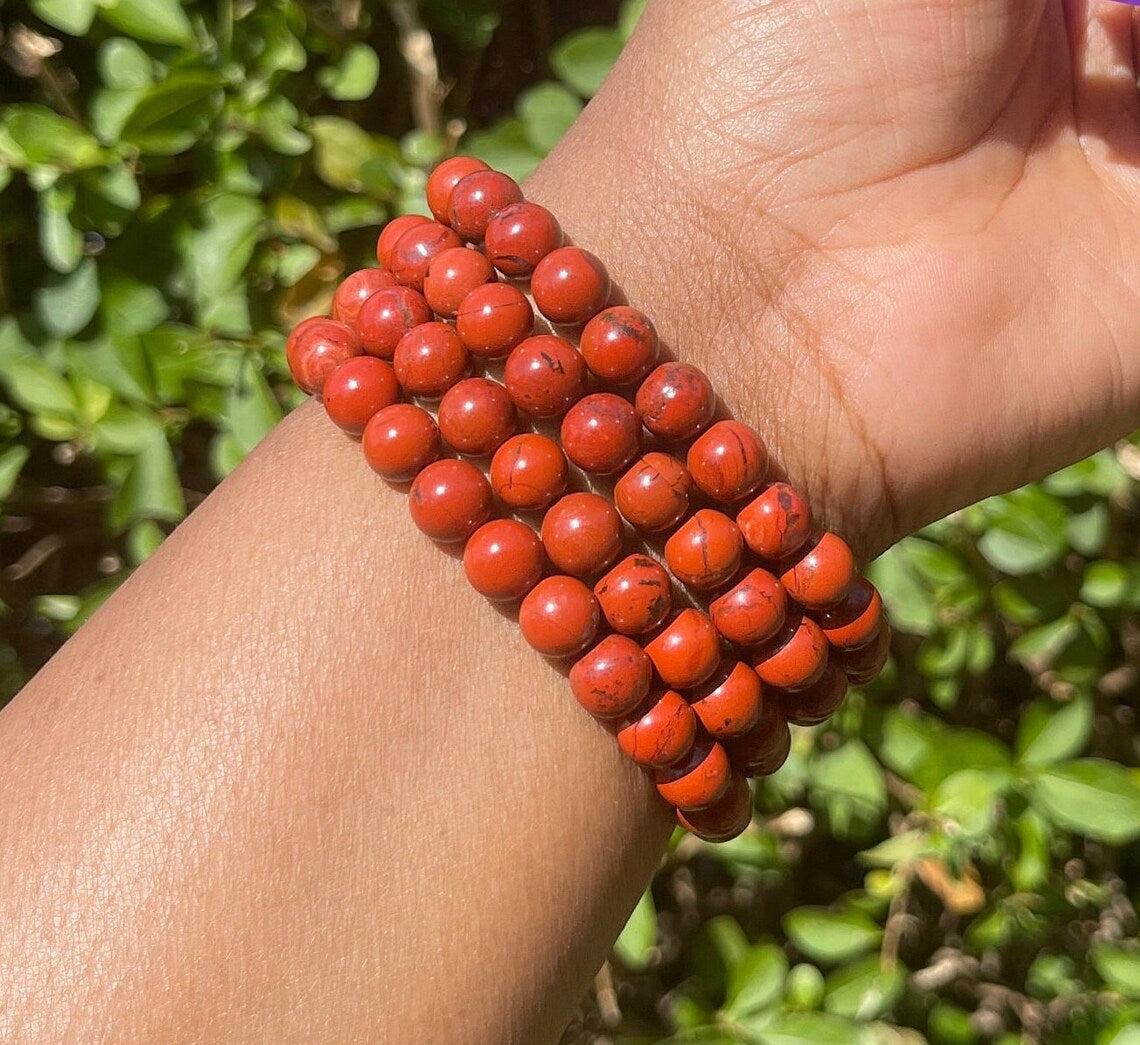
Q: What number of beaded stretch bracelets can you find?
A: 4